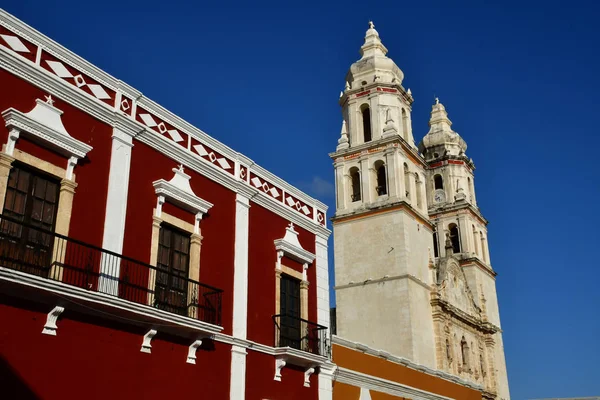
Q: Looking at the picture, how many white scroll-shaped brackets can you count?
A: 5